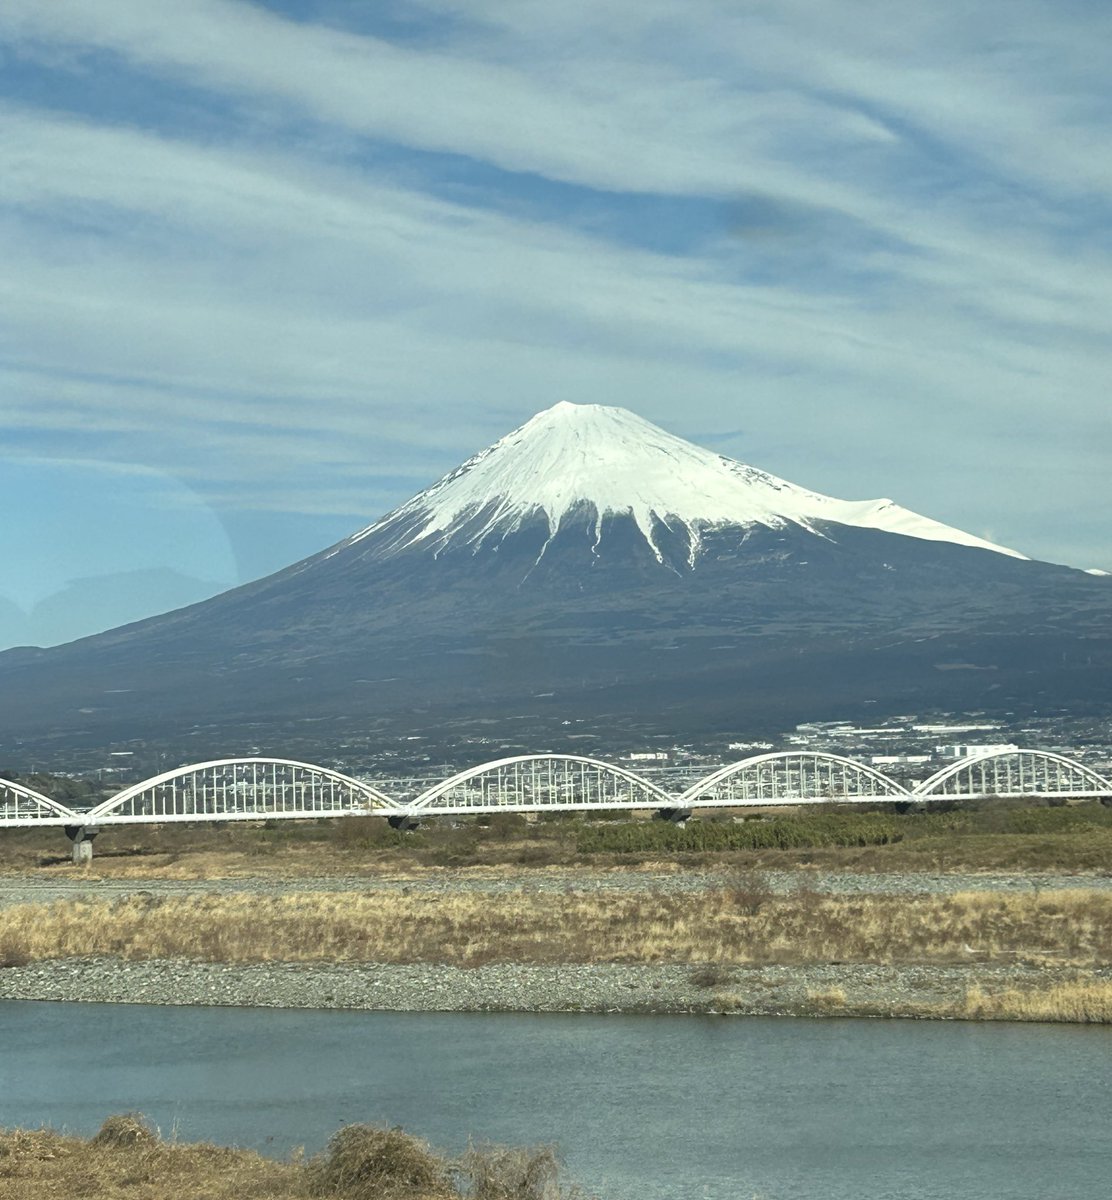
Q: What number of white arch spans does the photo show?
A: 5